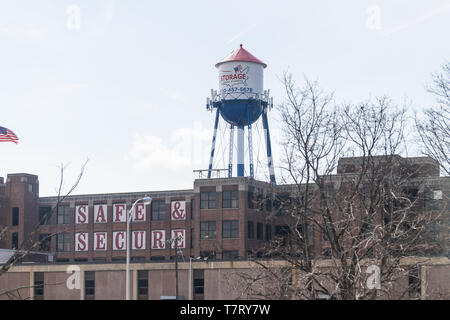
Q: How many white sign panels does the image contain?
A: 11